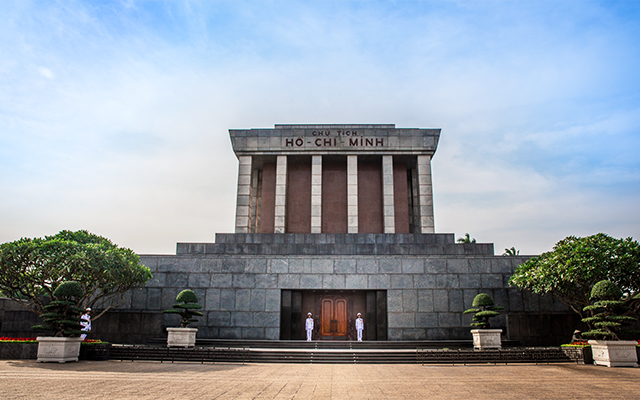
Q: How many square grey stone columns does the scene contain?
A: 6